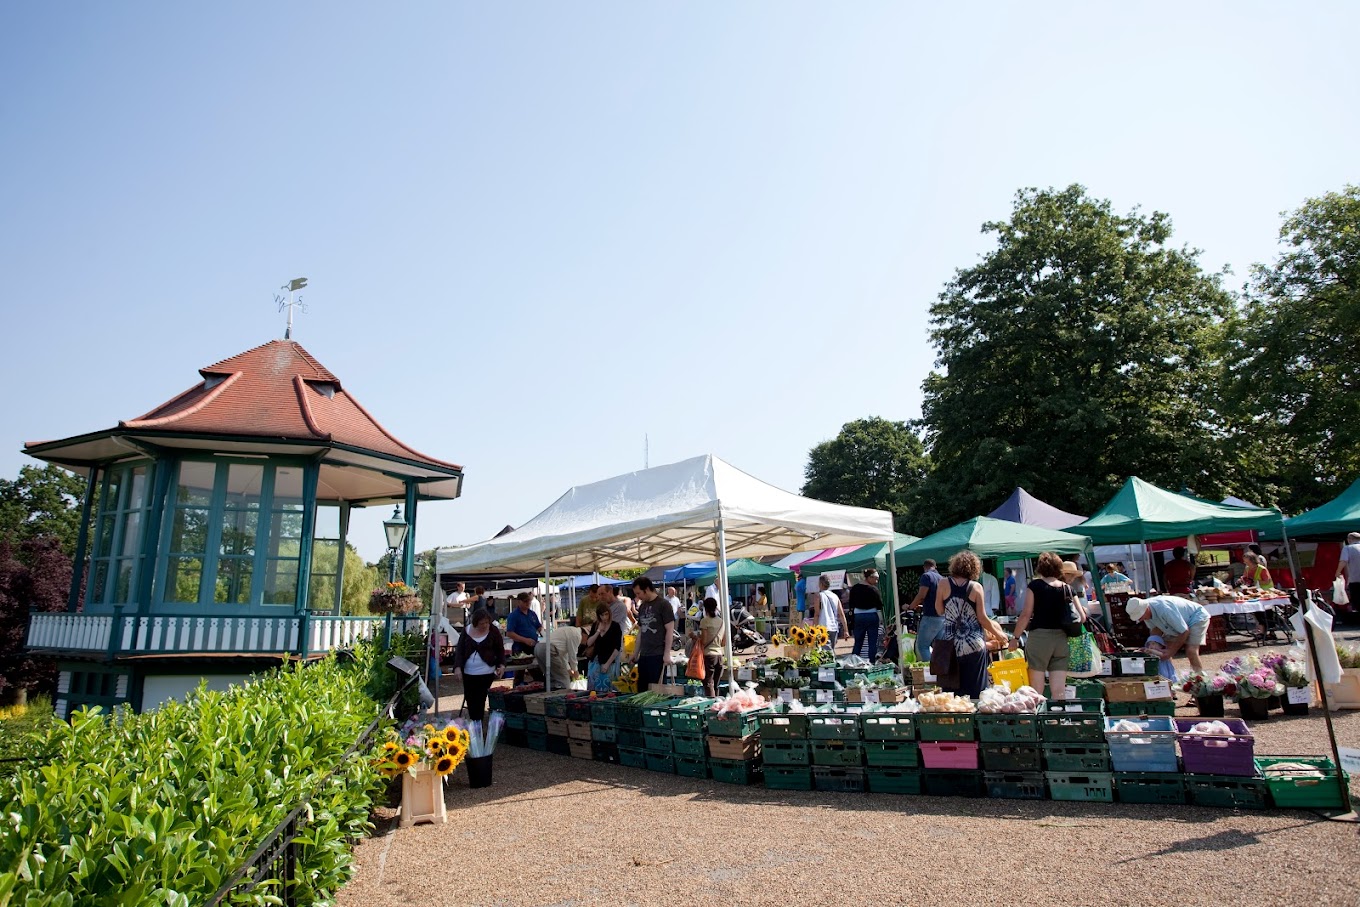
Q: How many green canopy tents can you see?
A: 5